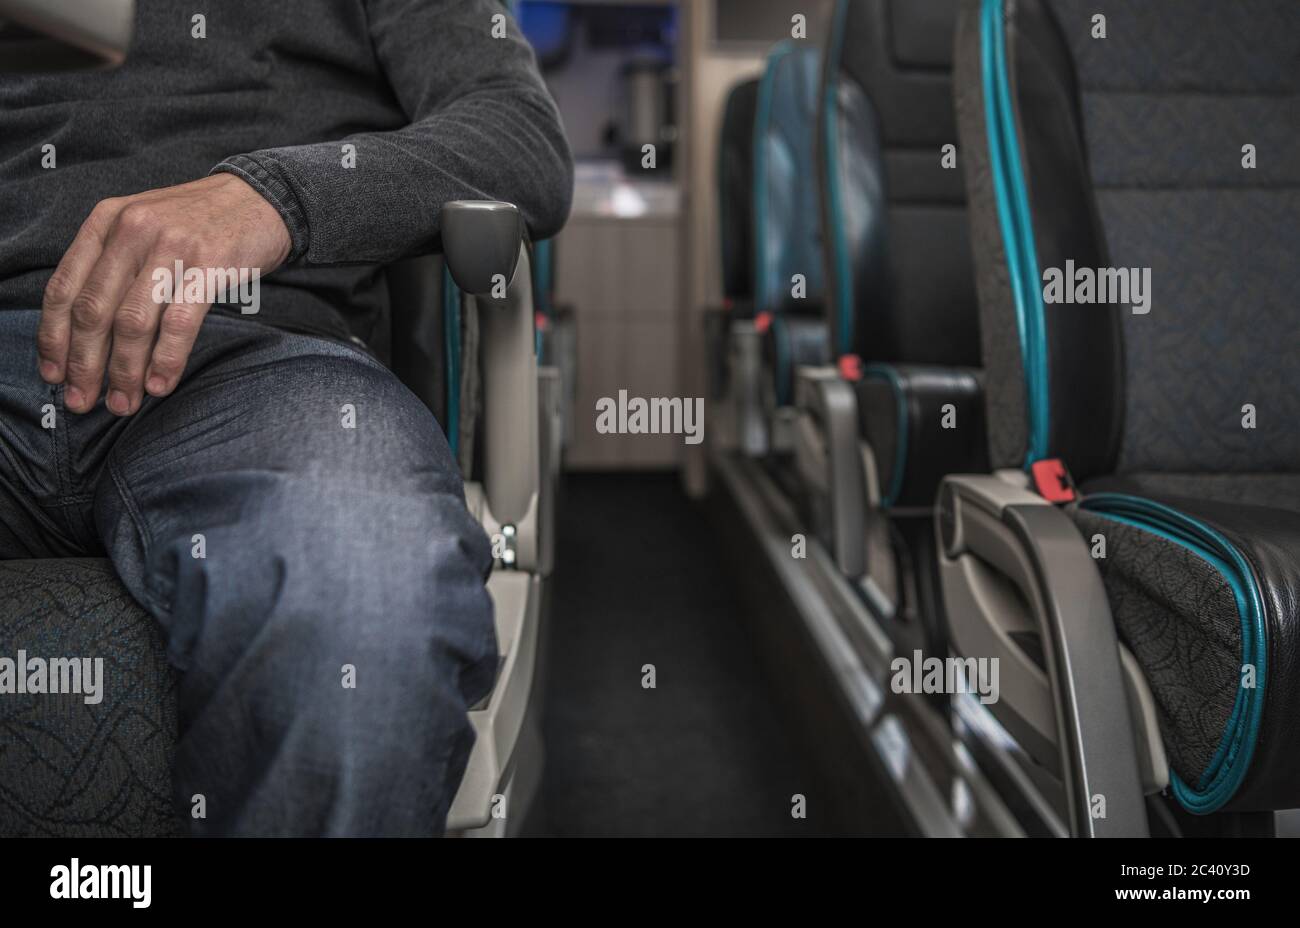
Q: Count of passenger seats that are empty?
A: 4